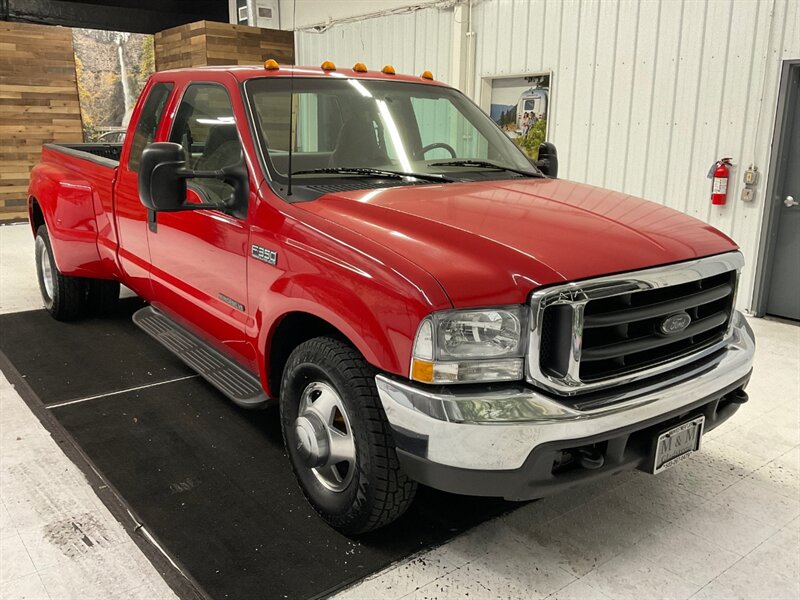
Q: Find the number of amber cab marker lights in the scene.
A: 5